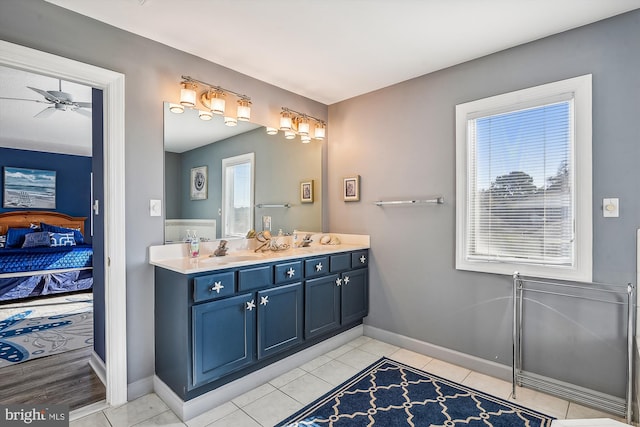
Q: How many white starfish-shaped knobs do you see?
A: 8